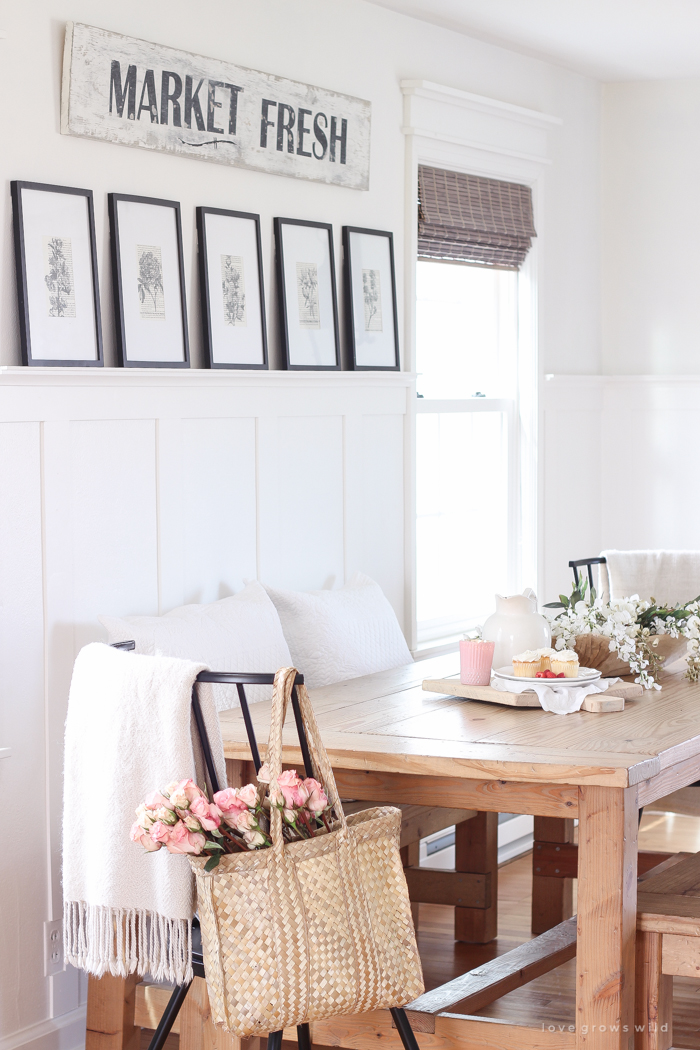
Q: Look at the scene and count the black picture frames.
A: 5